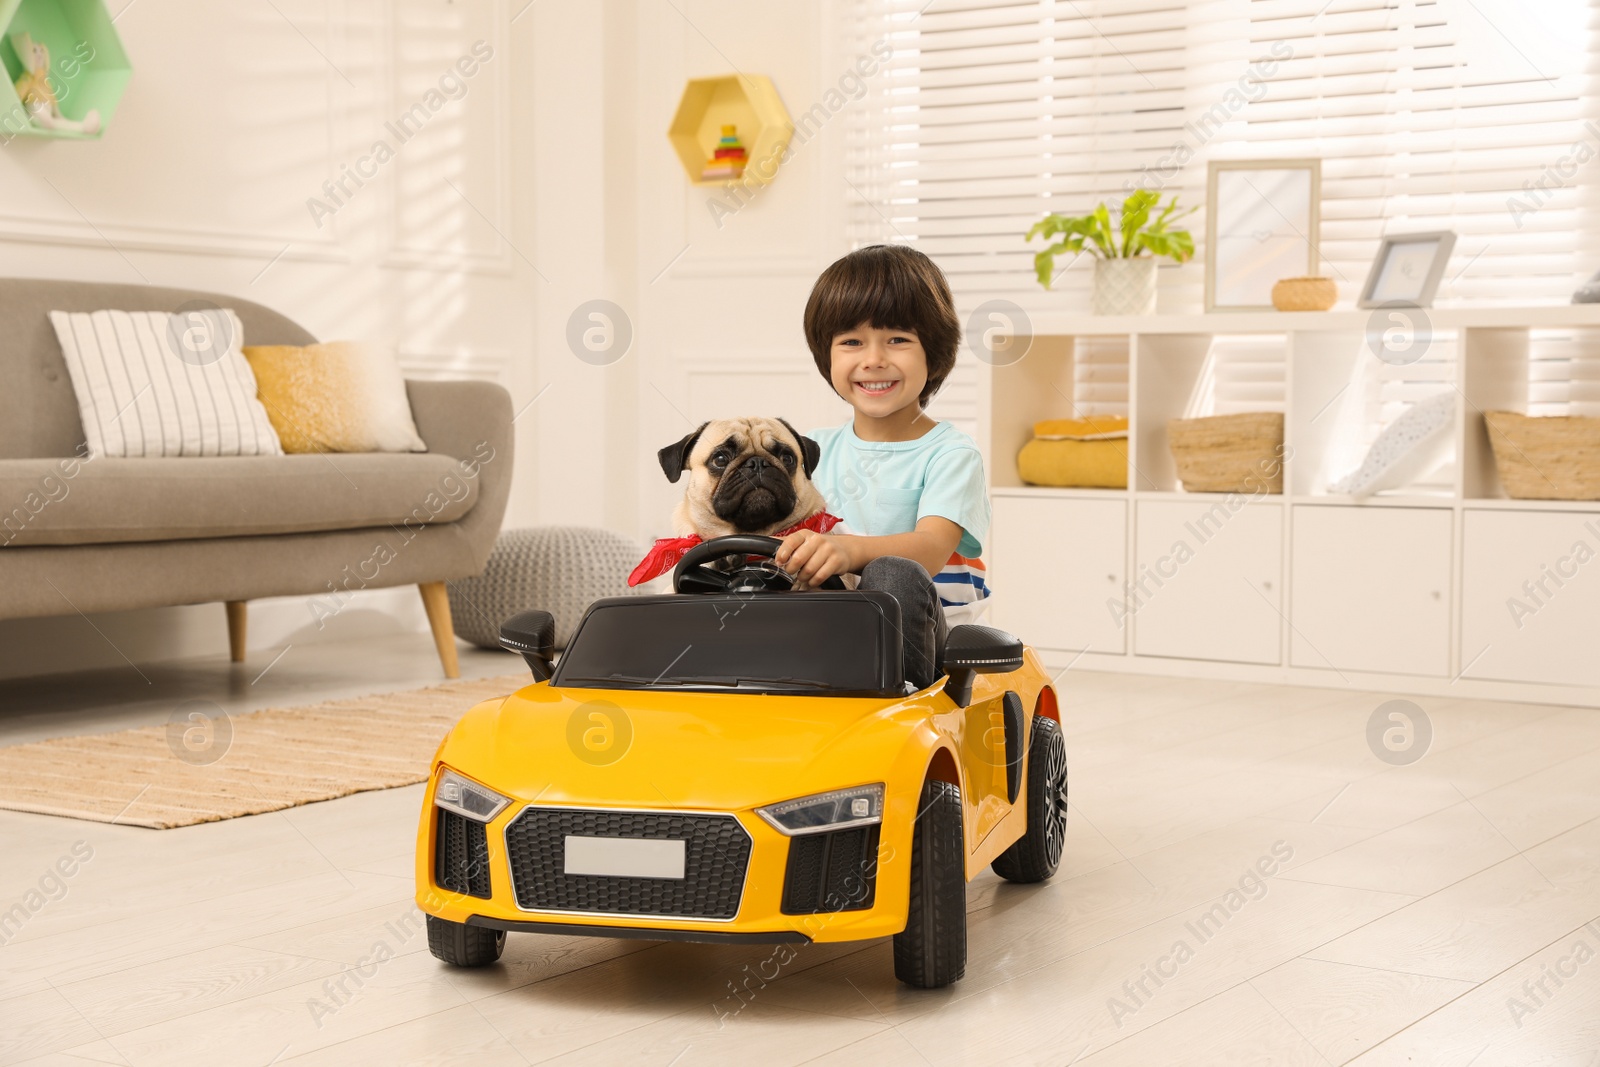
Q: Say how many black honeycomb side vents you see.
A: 2